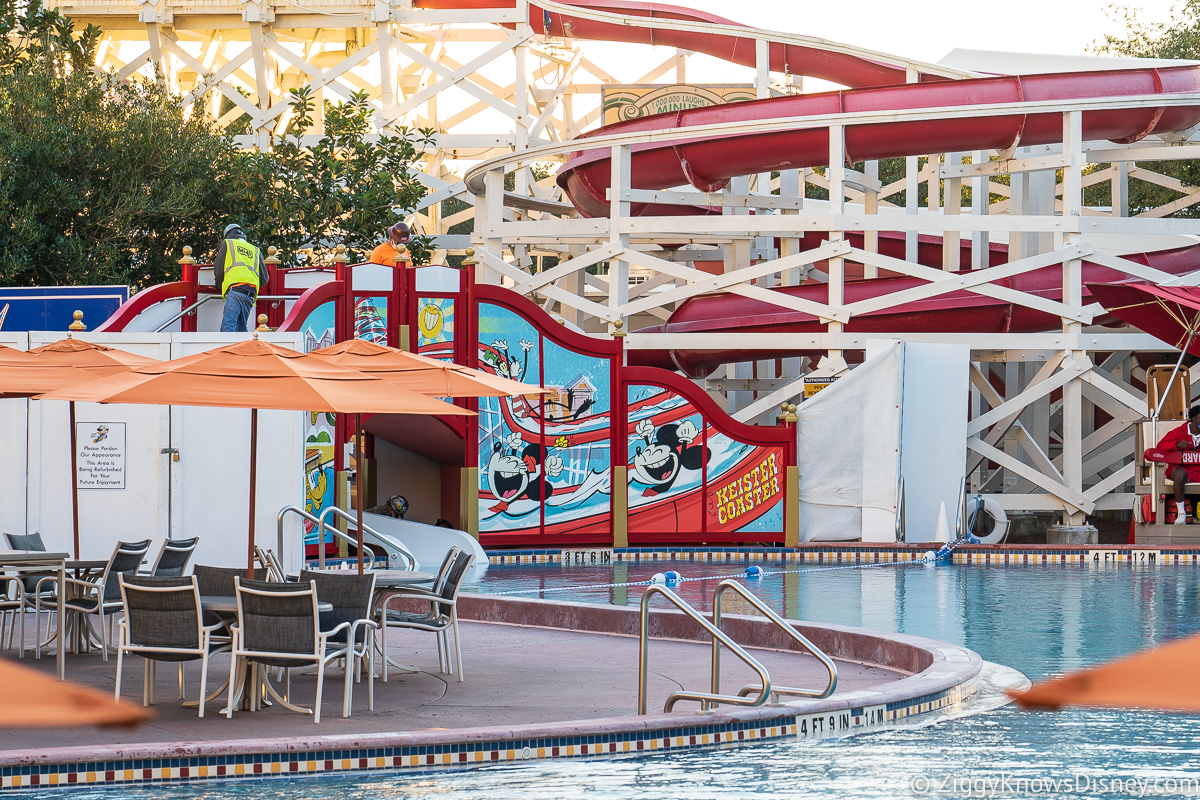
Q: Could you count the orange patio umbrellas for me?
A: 6